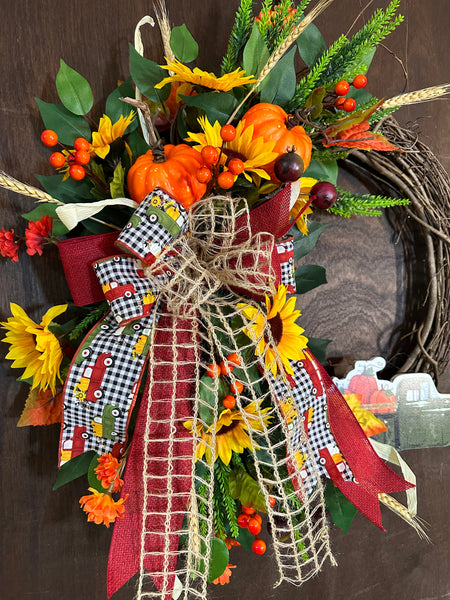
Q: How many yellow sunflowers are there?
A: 7